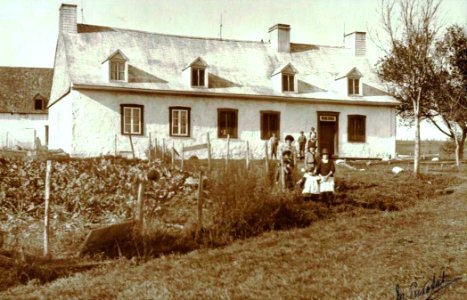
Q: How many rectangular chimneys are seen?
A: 3